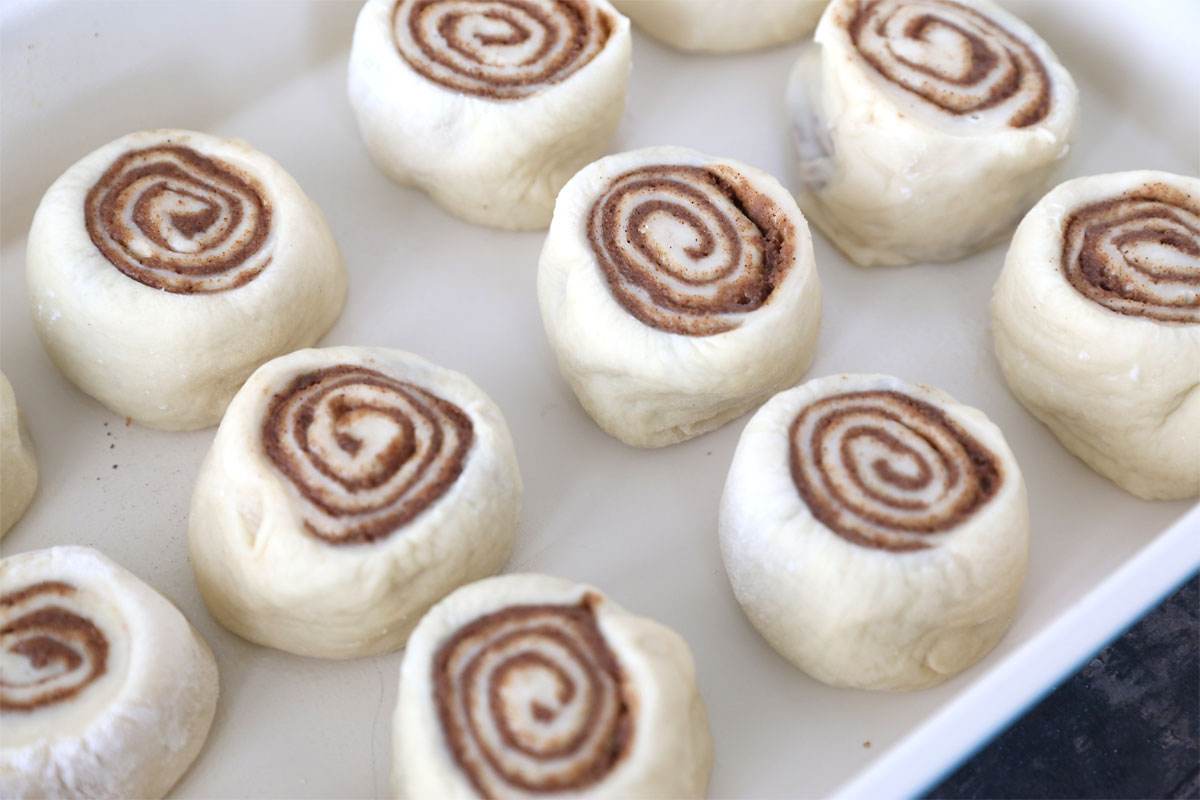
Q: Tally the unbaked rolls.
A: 11